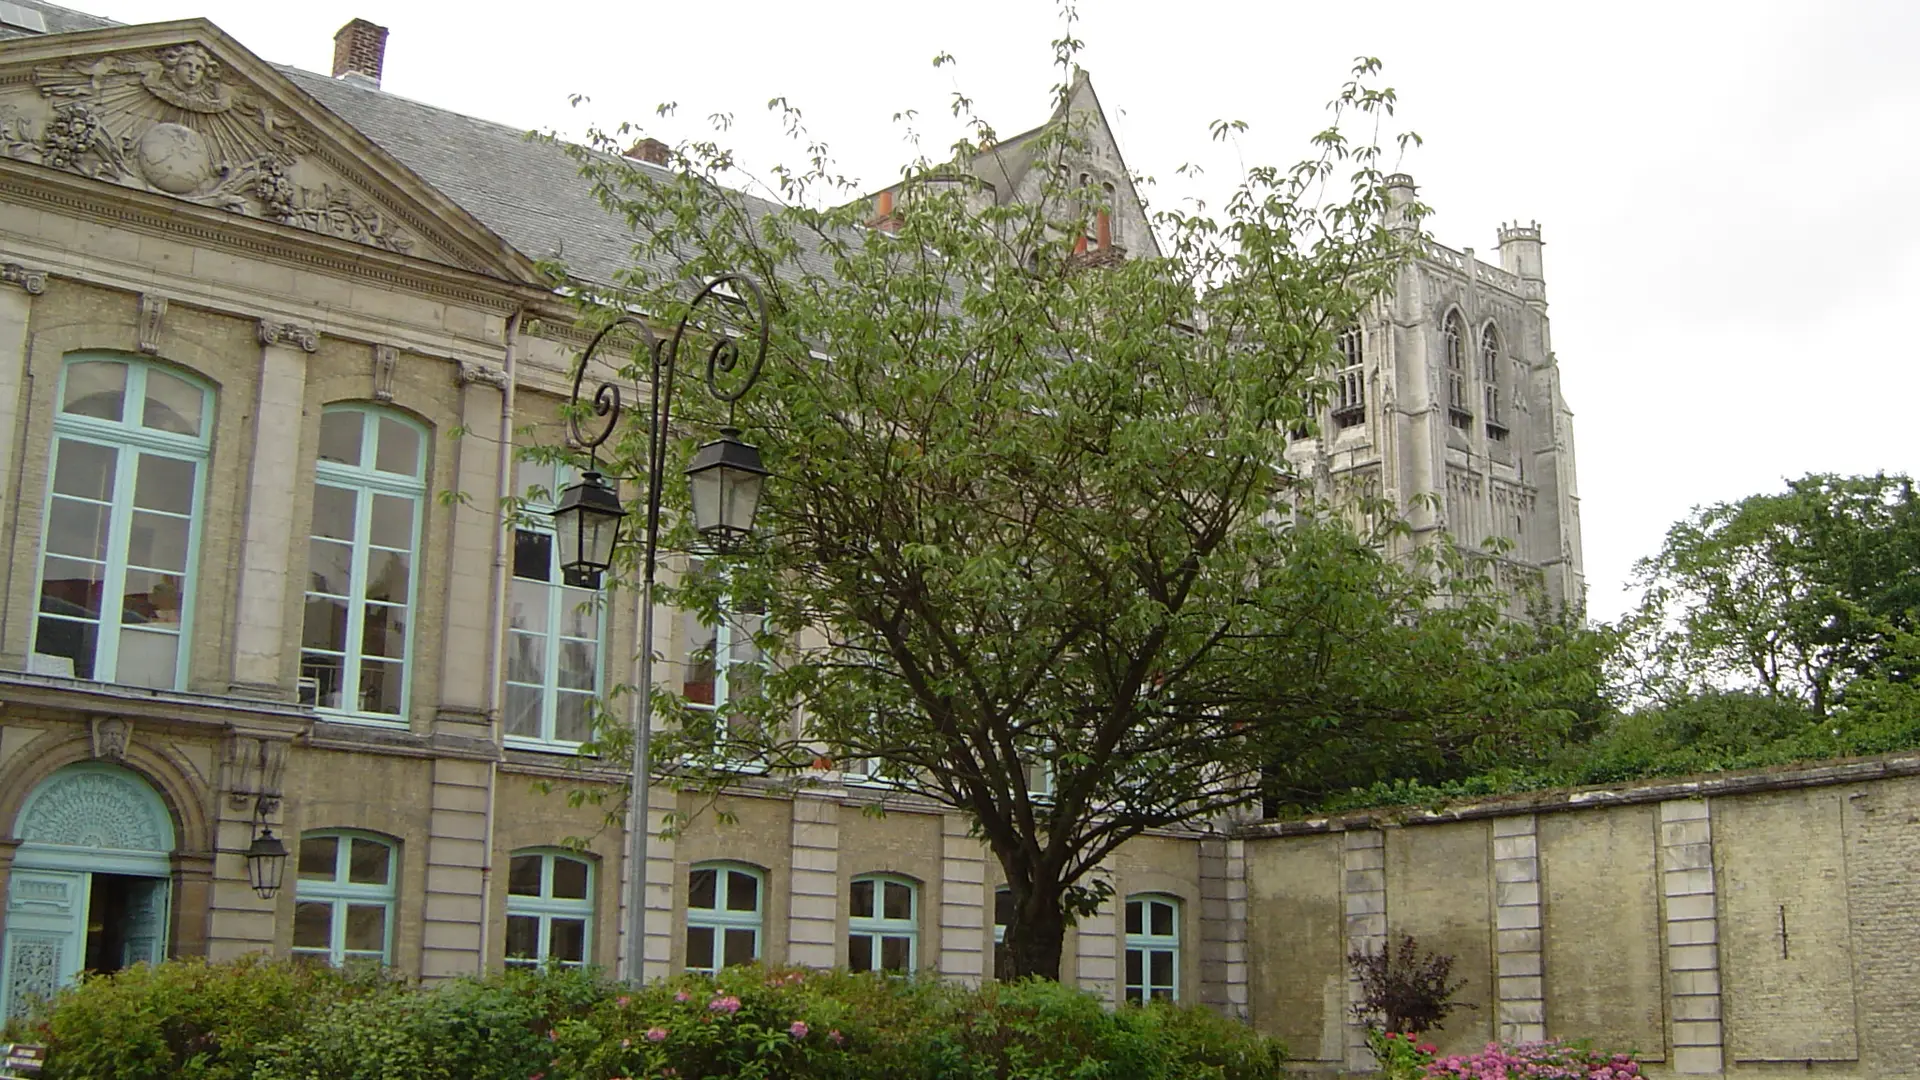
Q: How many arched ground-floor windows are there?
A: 6